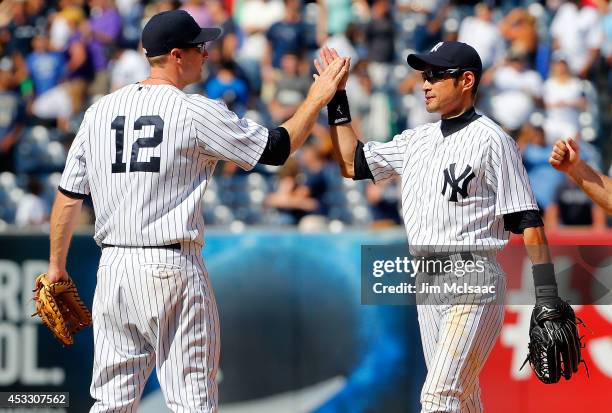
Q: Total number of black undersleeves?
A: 4